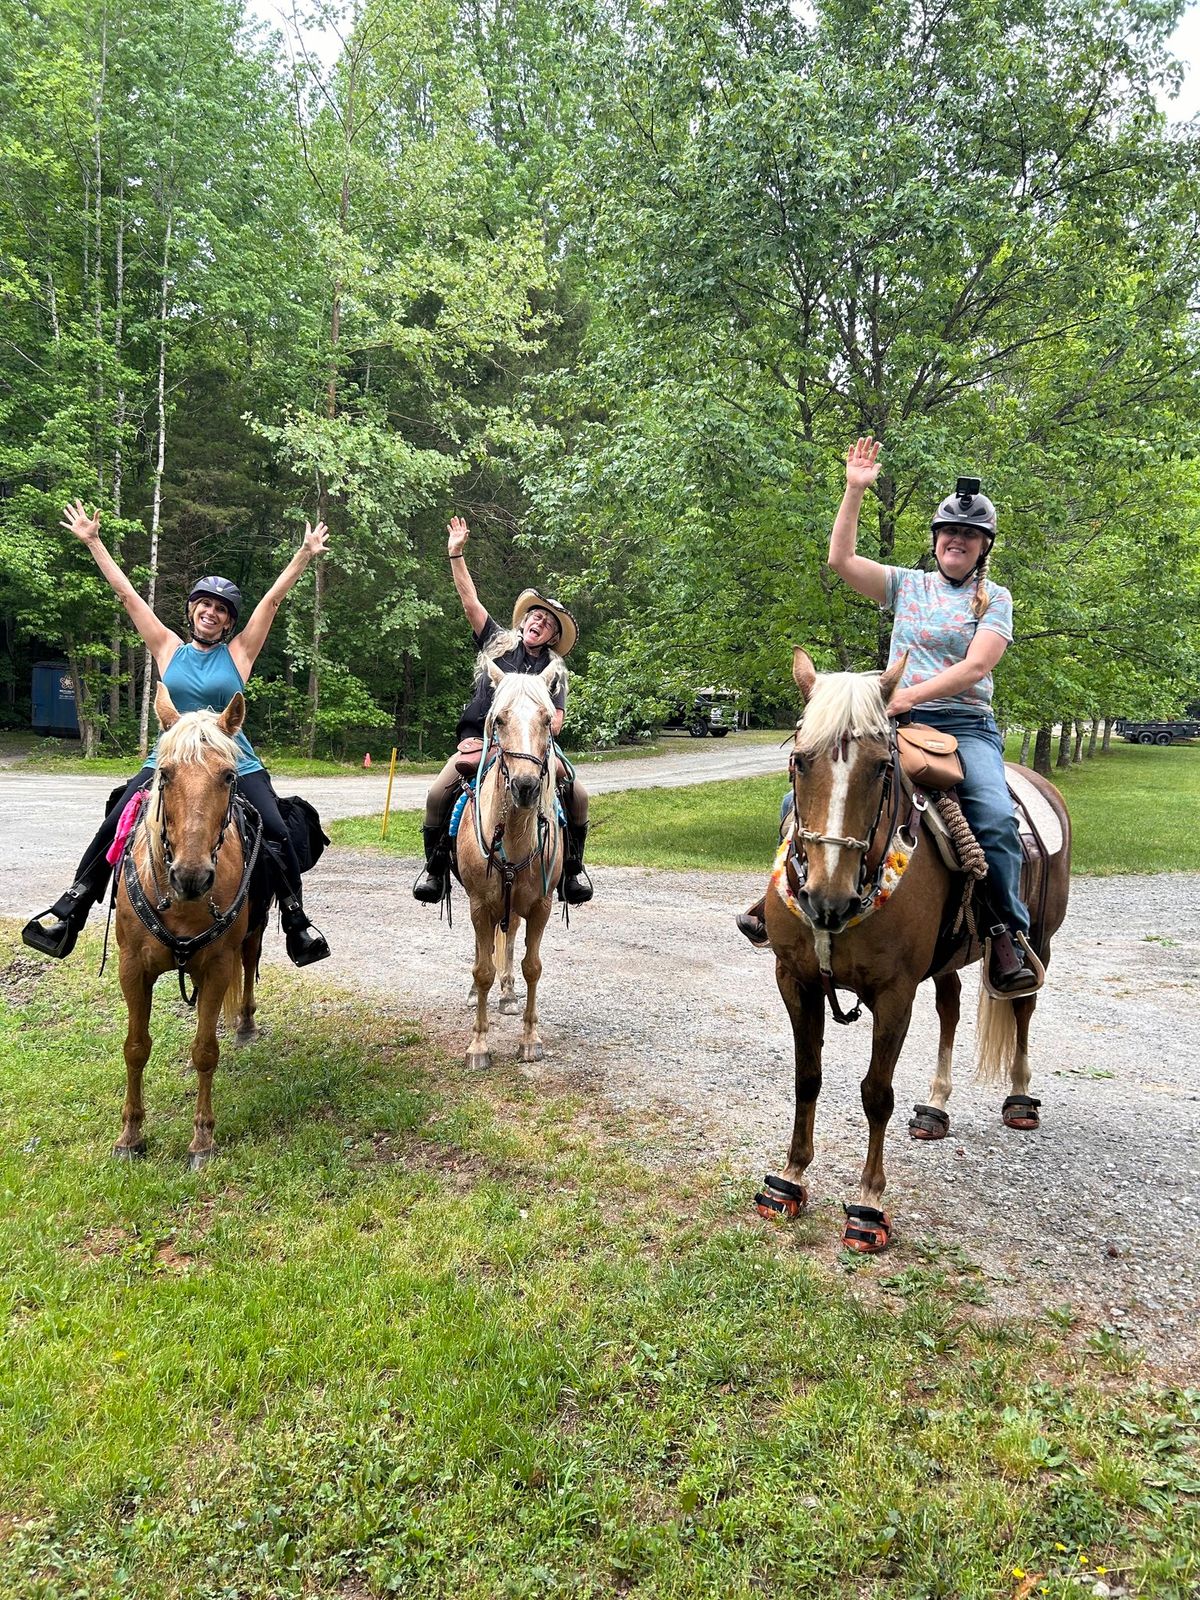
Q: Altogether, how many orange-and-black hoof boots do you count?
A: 4